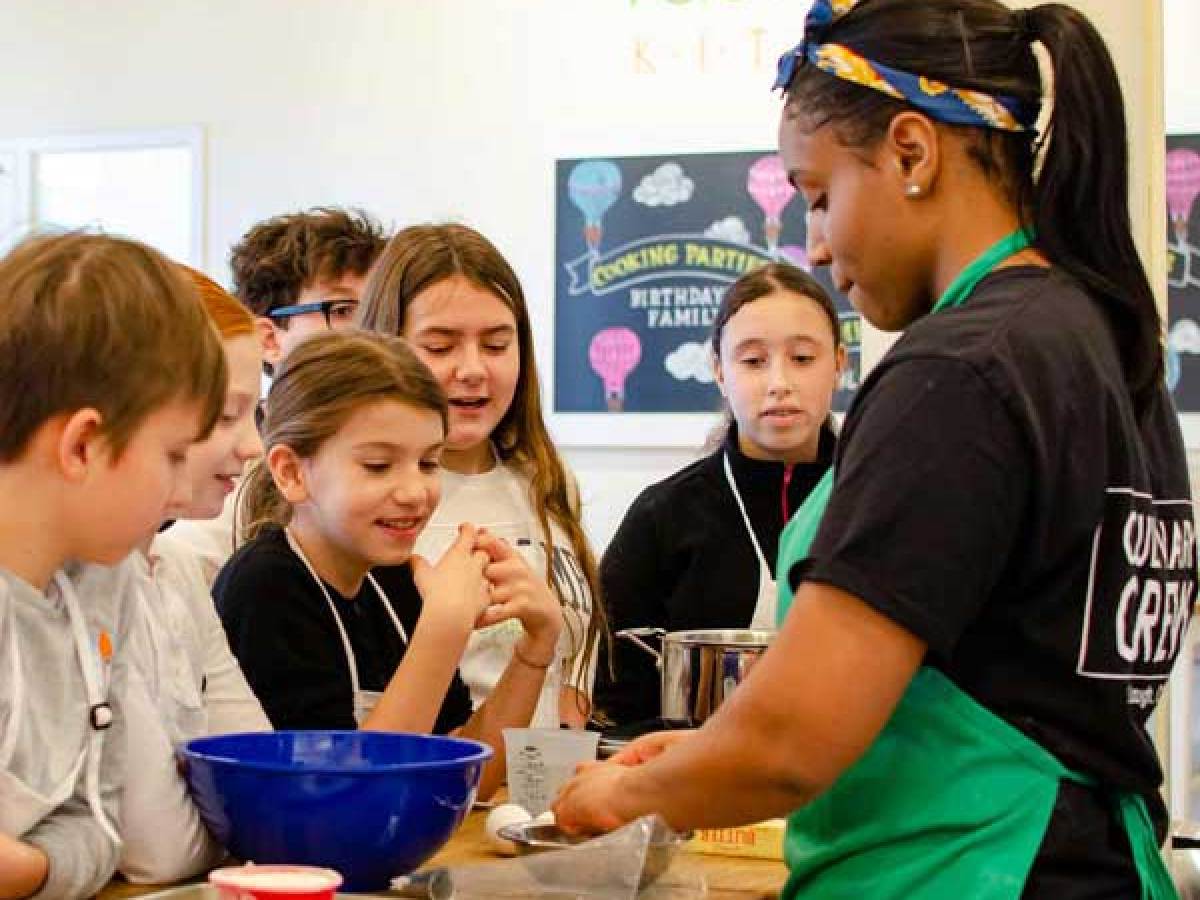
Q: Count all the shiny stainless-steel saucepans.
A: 1